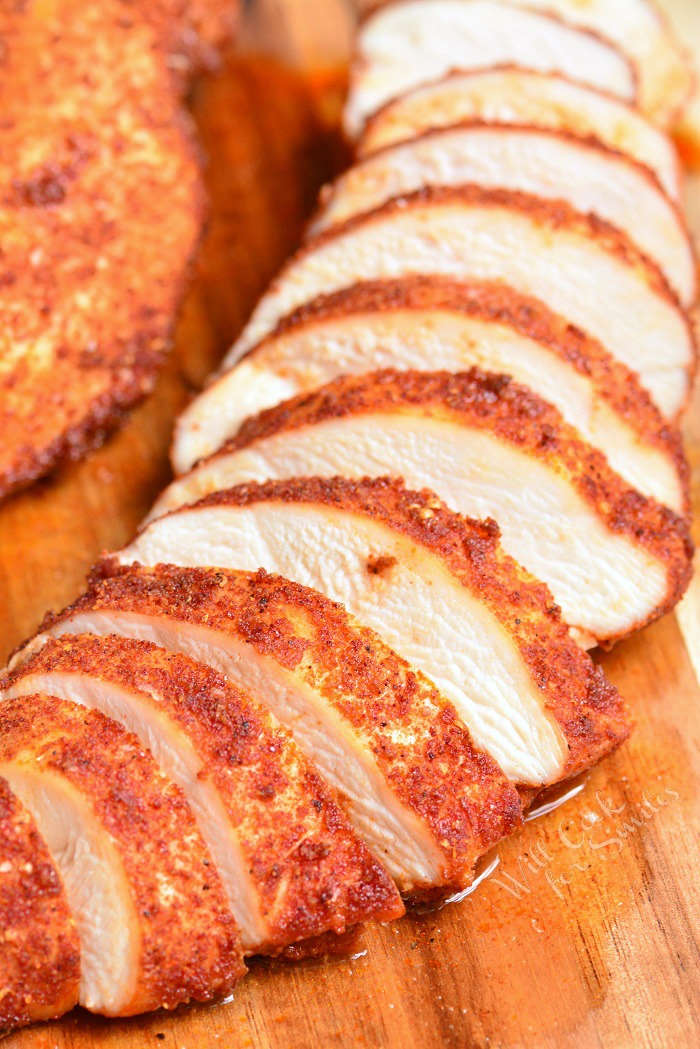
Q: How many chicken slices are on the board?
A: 12